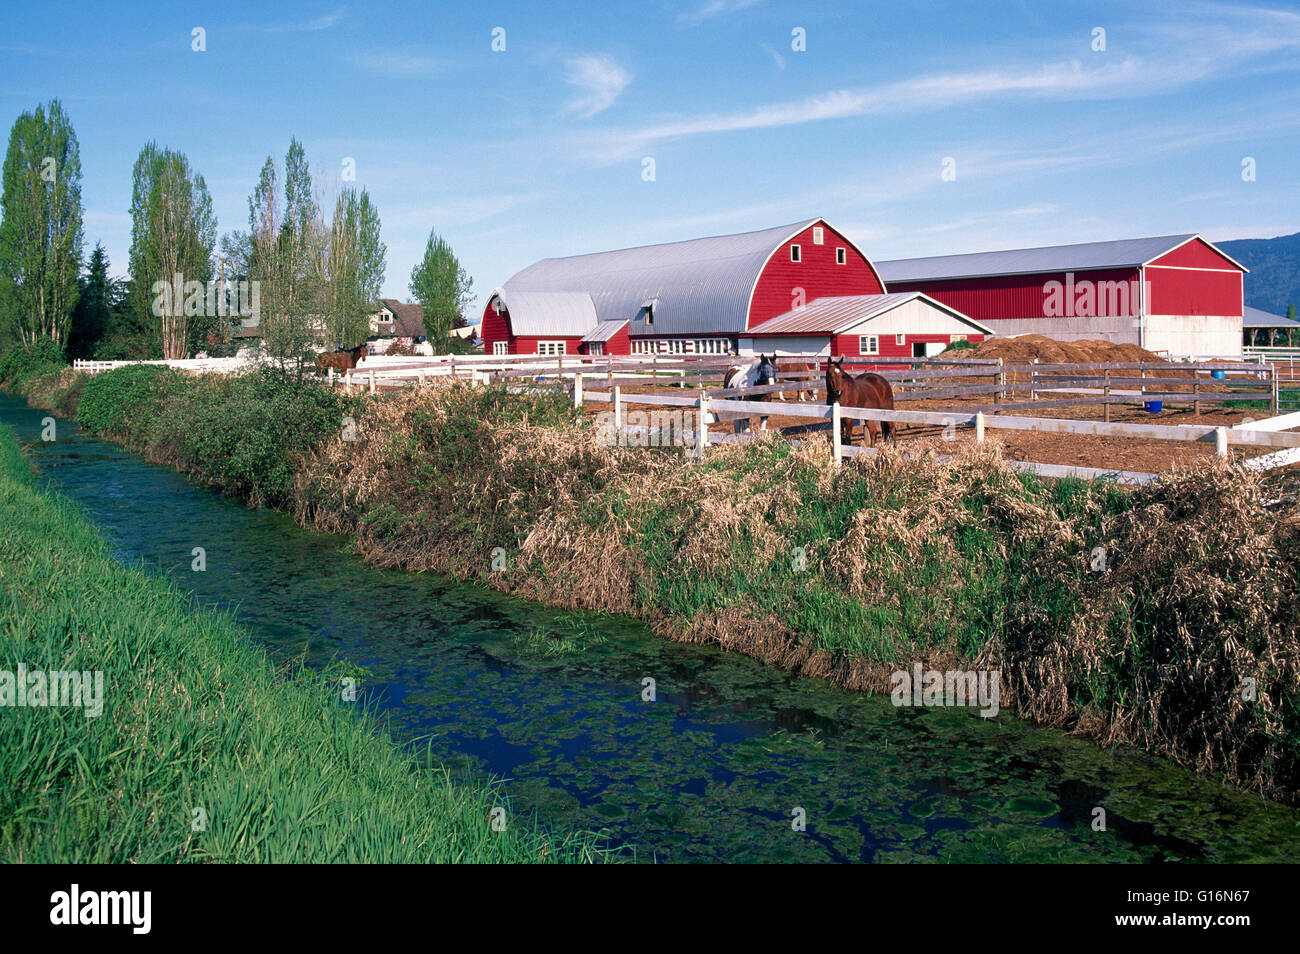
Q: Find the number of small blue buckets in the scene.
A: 2